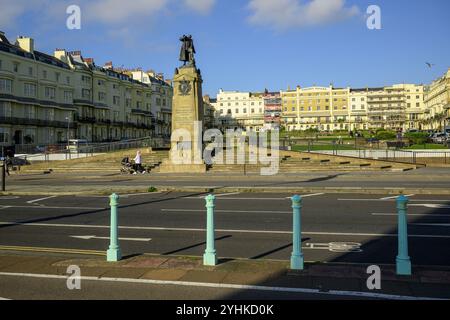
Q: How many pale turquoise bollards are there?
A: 4